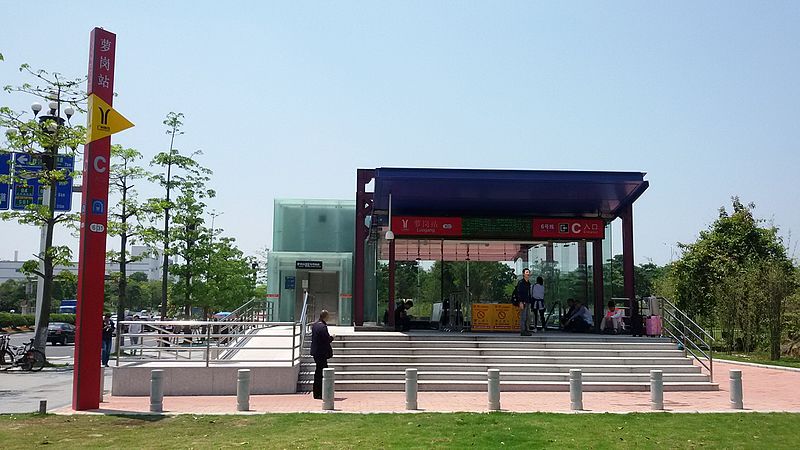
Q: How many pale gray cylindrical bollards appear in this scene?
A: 8